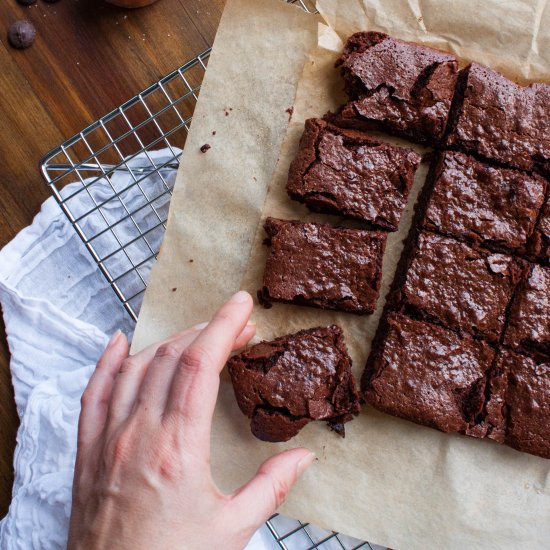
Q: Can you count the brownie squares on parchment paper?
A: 11